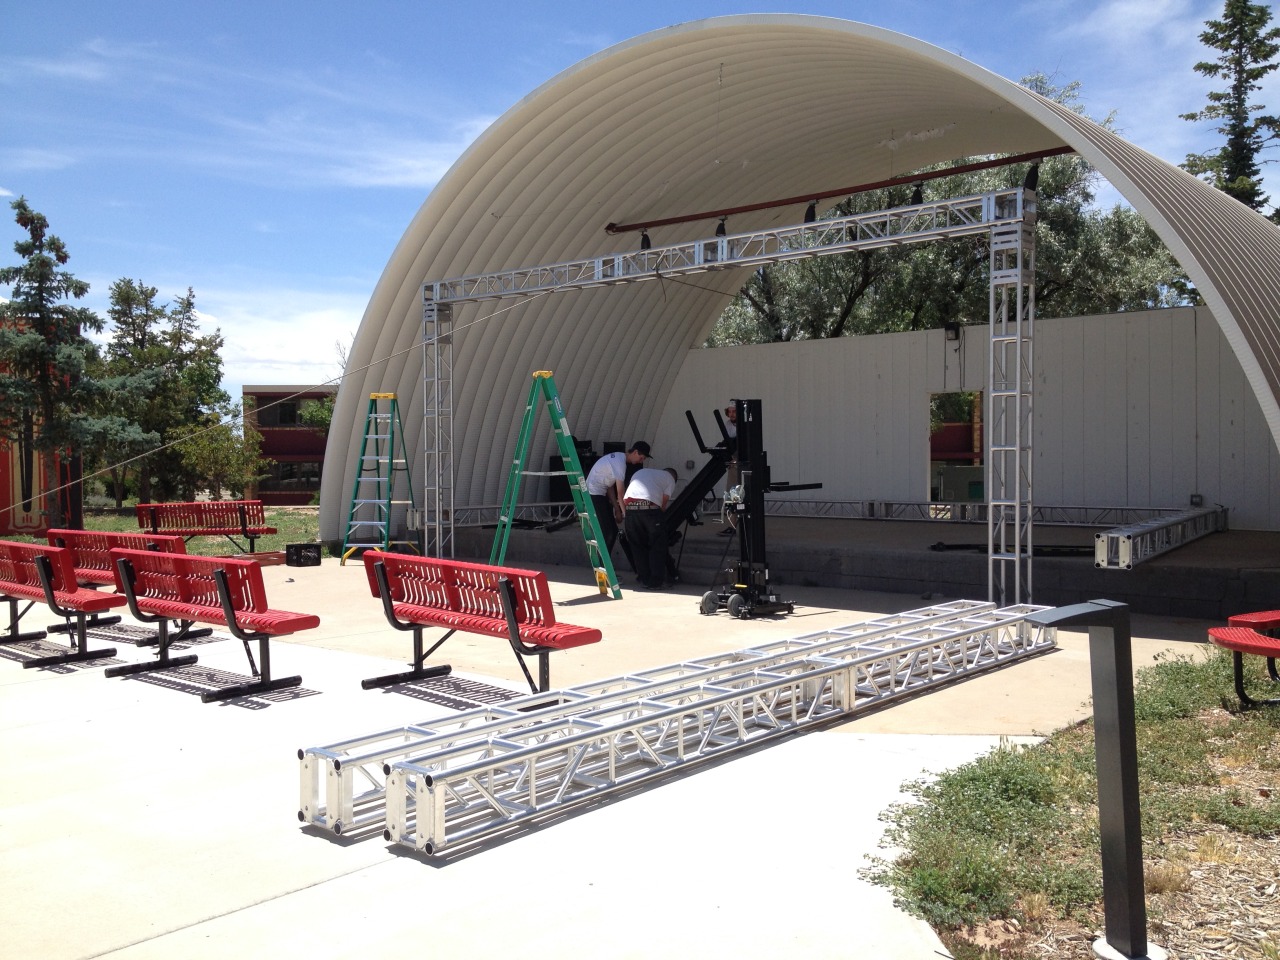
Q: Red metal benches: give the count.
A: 5